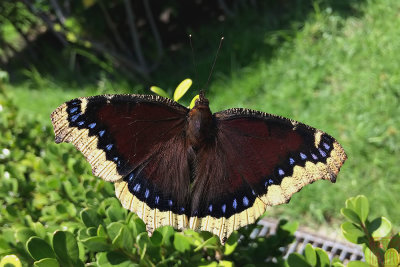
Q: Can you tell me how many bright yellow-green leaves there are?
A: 3